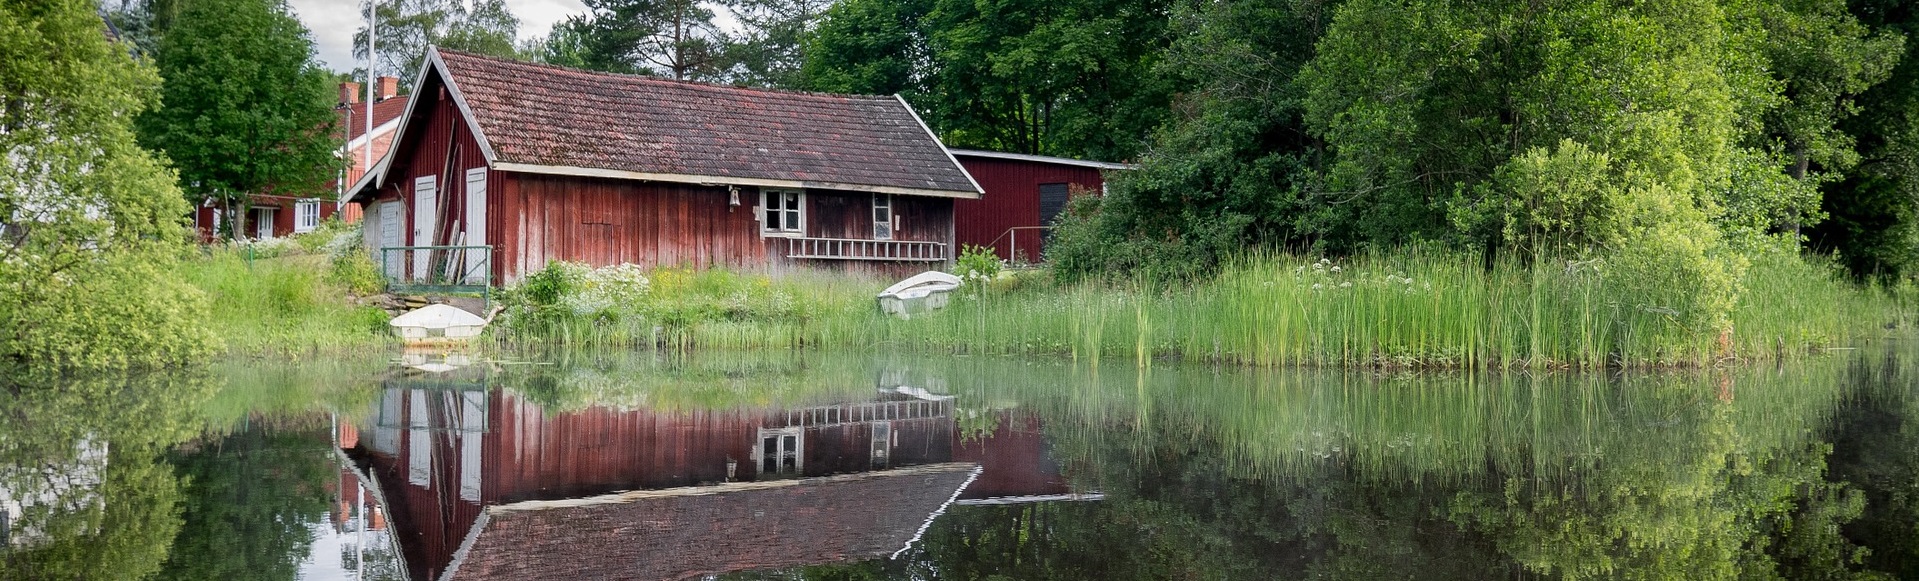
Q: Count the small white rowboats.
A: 2